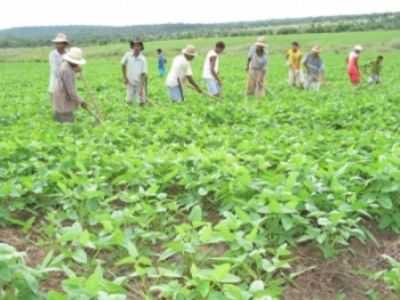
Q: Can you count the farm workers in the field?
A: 11